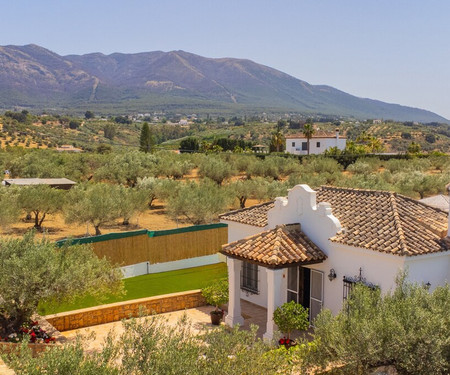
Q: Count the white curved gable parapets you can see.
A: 1